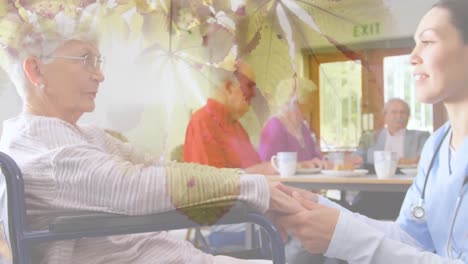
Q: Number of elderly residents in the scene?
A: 4